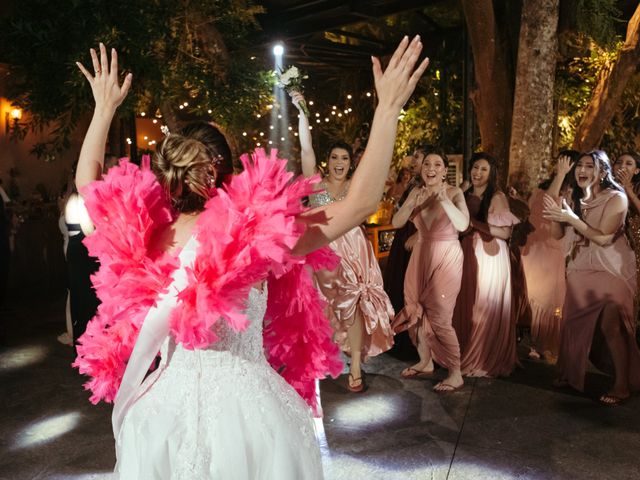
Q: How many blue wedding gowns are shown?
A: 0